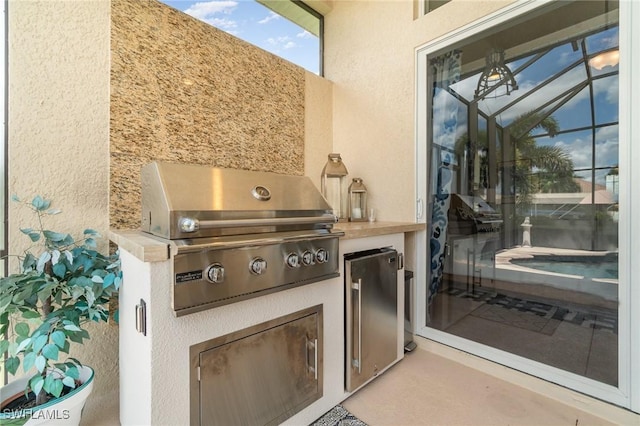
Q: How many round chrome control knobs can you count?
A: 5